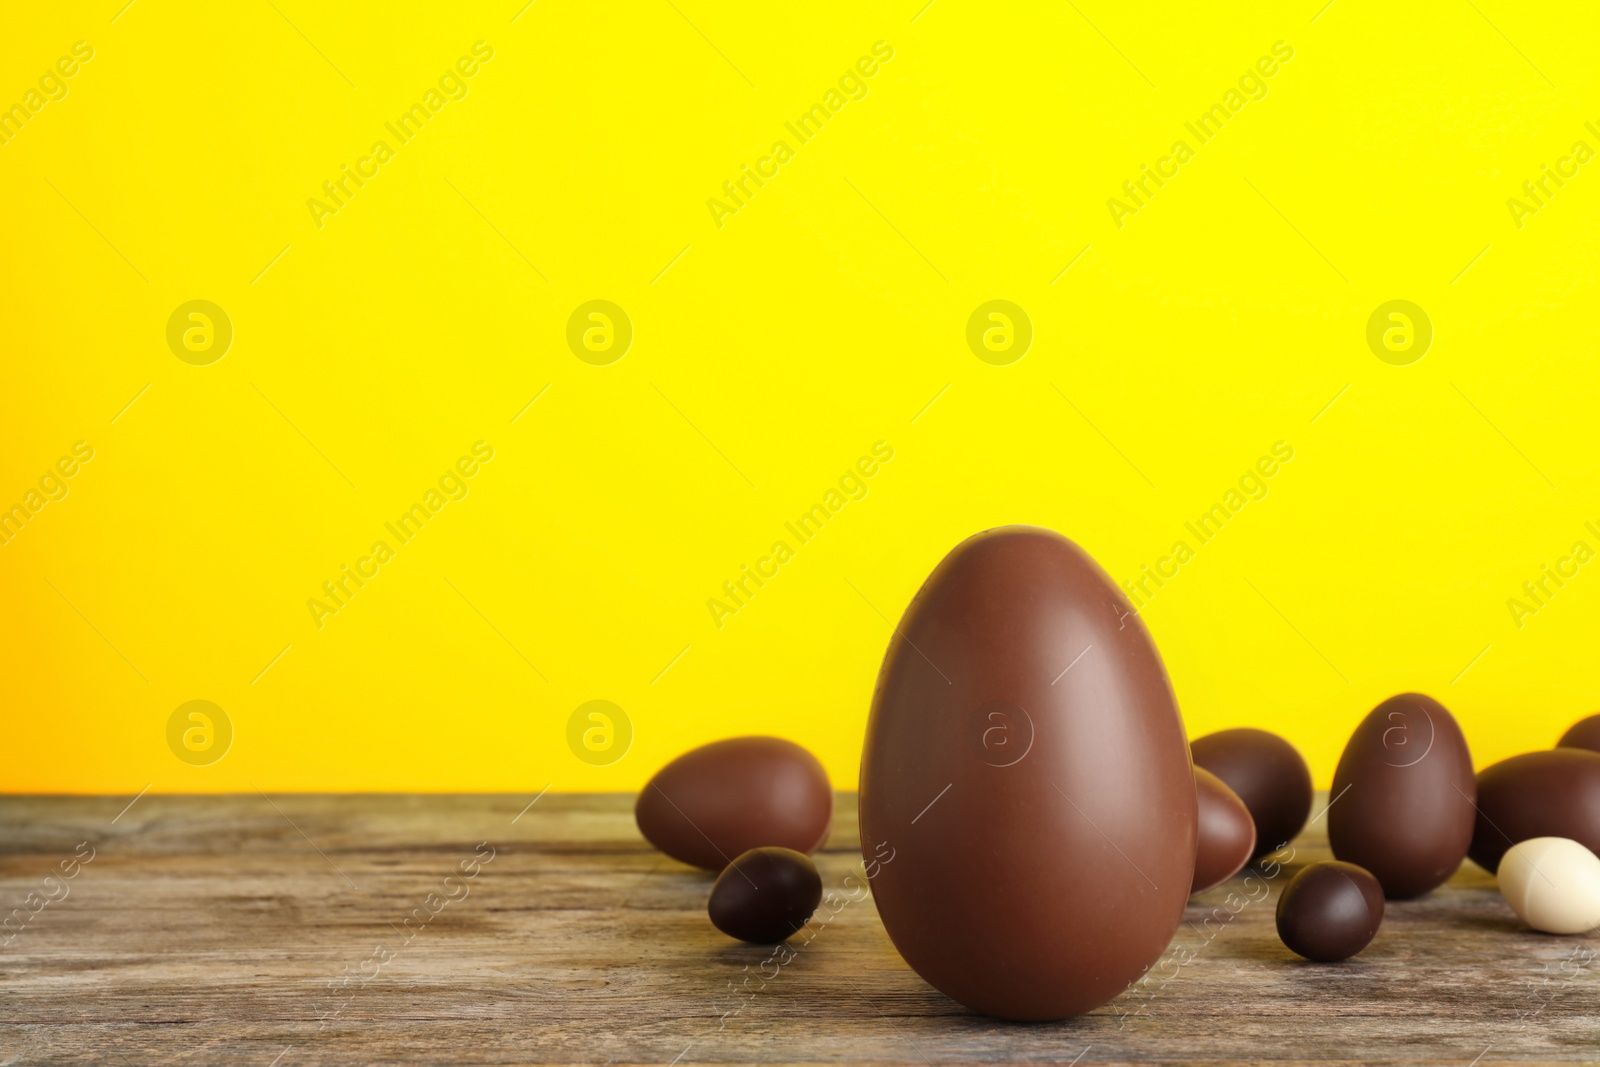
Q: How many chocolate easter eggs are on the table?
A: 10